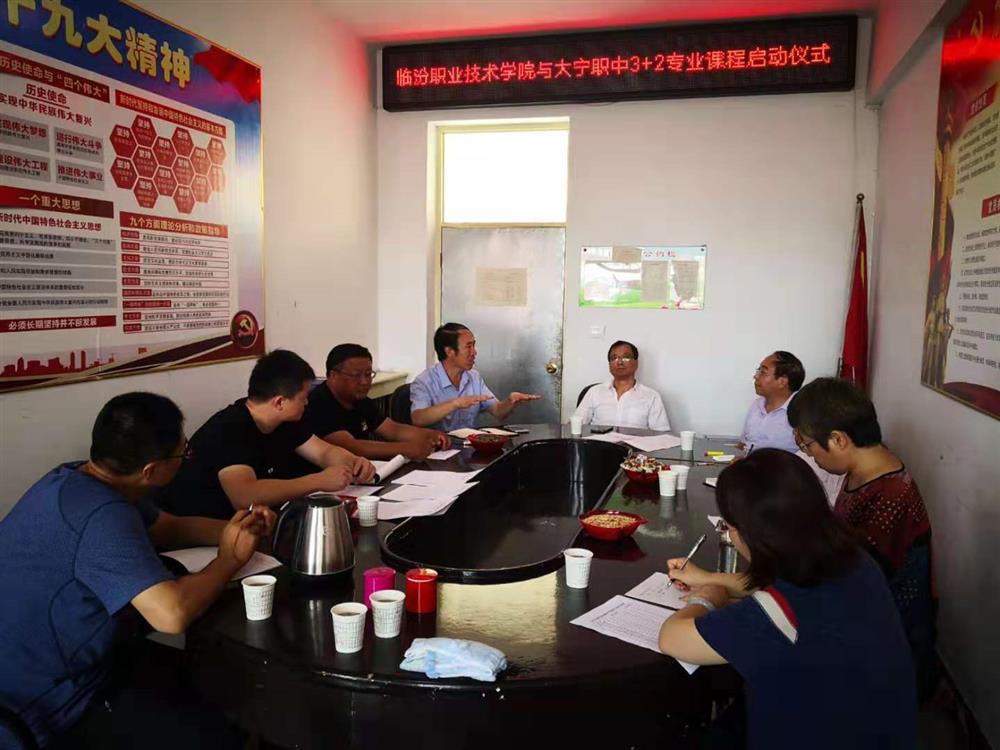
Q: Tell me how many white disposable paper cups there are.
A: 9